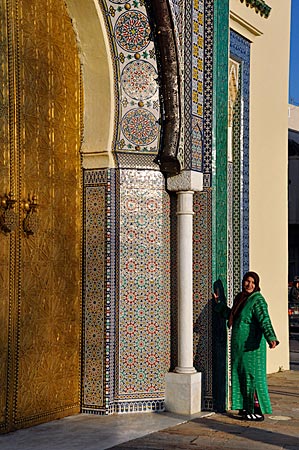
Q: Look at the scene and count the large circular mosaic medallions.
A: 3